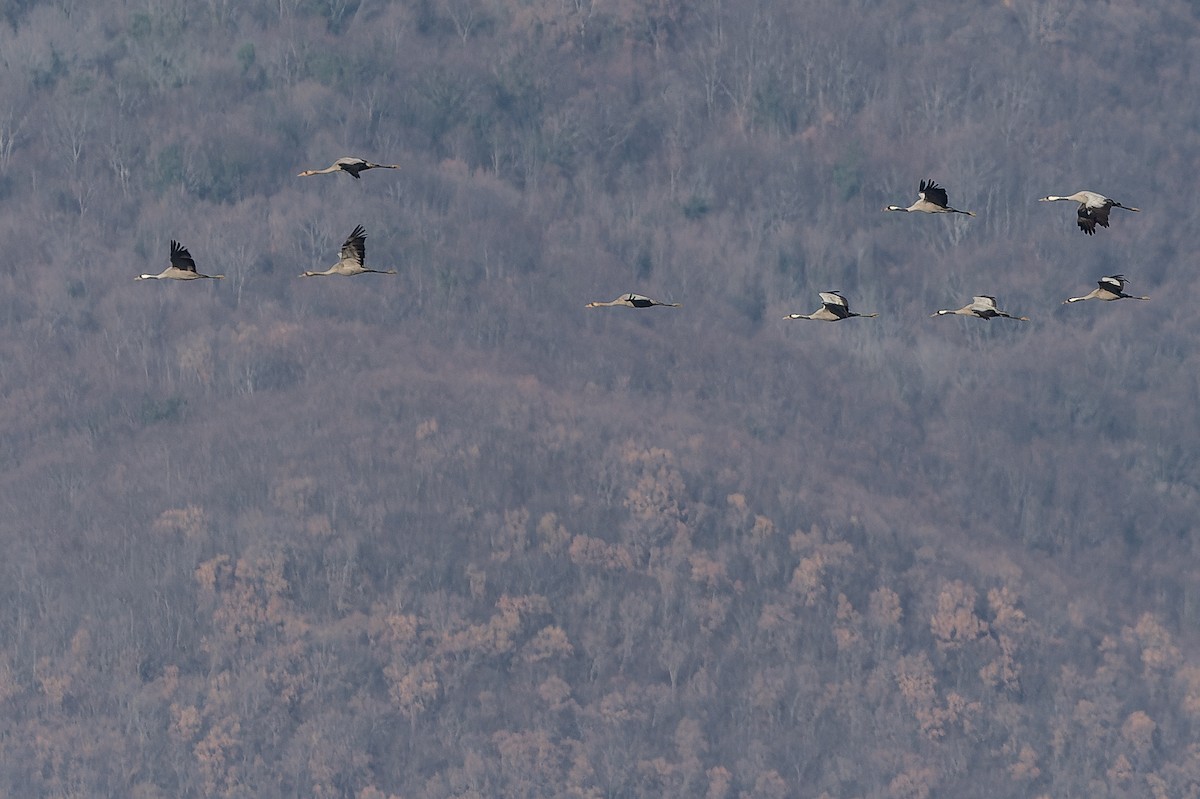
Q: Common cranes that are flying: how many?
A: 9